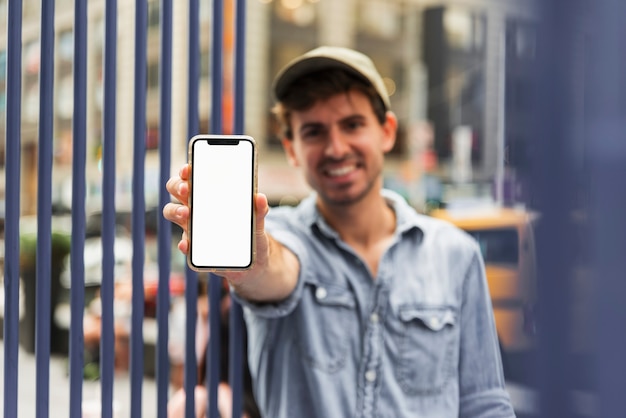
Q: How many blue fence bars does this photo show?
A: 9